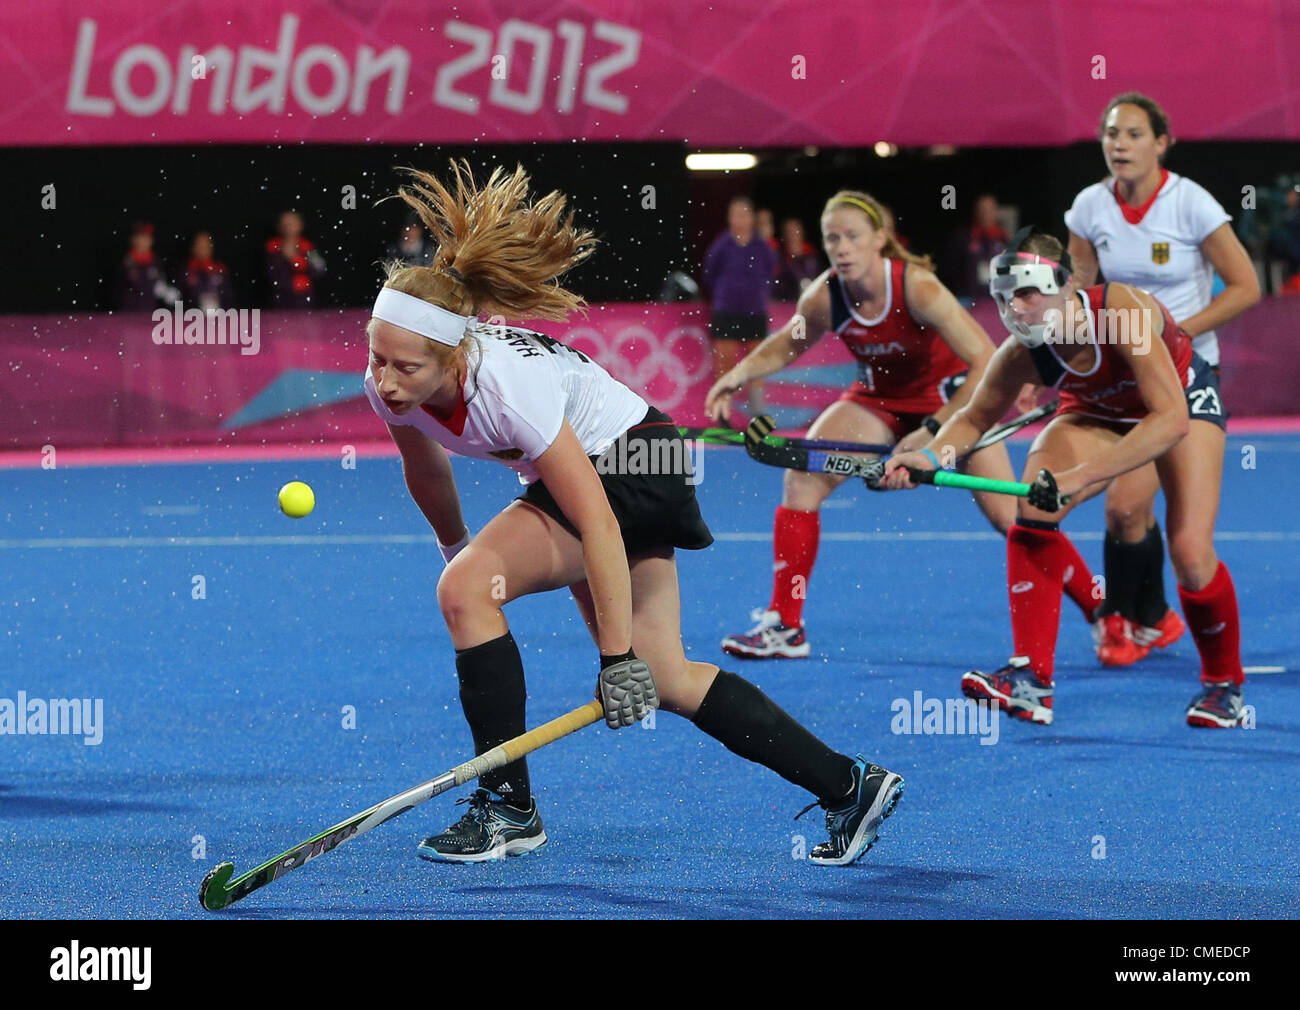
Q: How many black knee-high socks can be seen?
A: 4